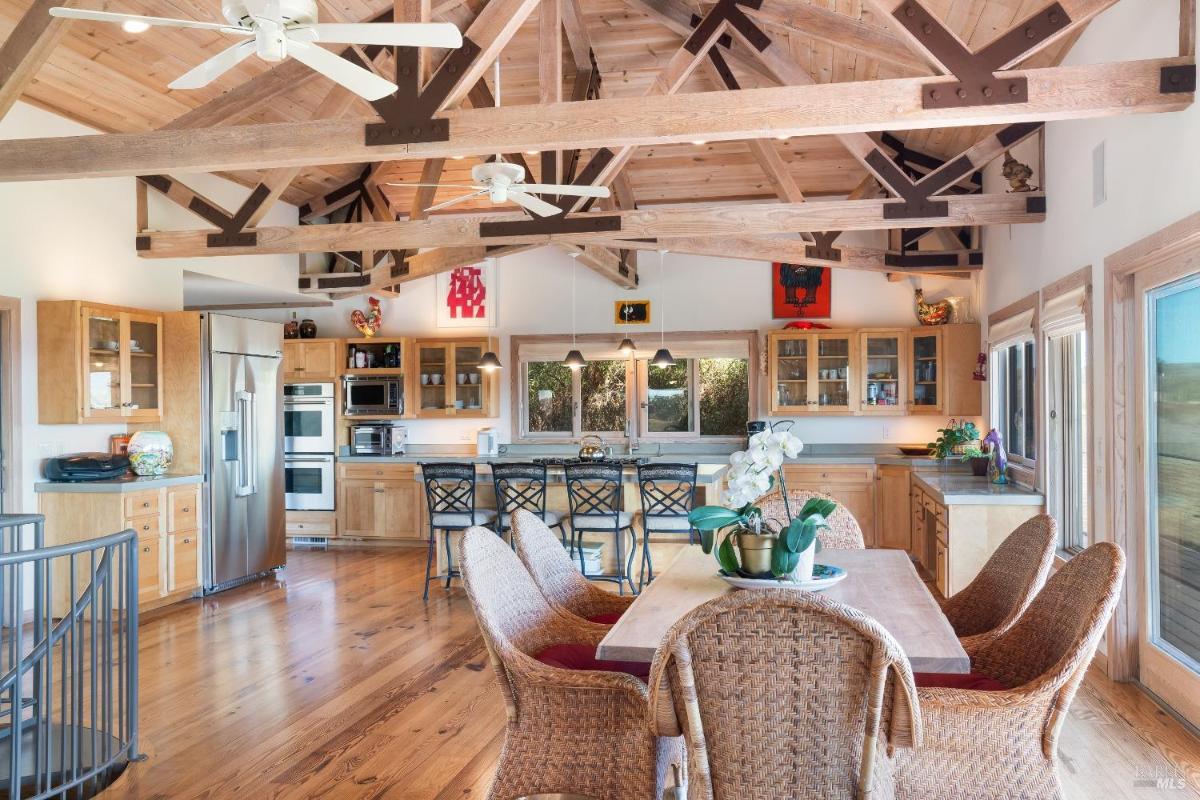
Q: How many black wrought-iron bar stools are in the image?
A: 4